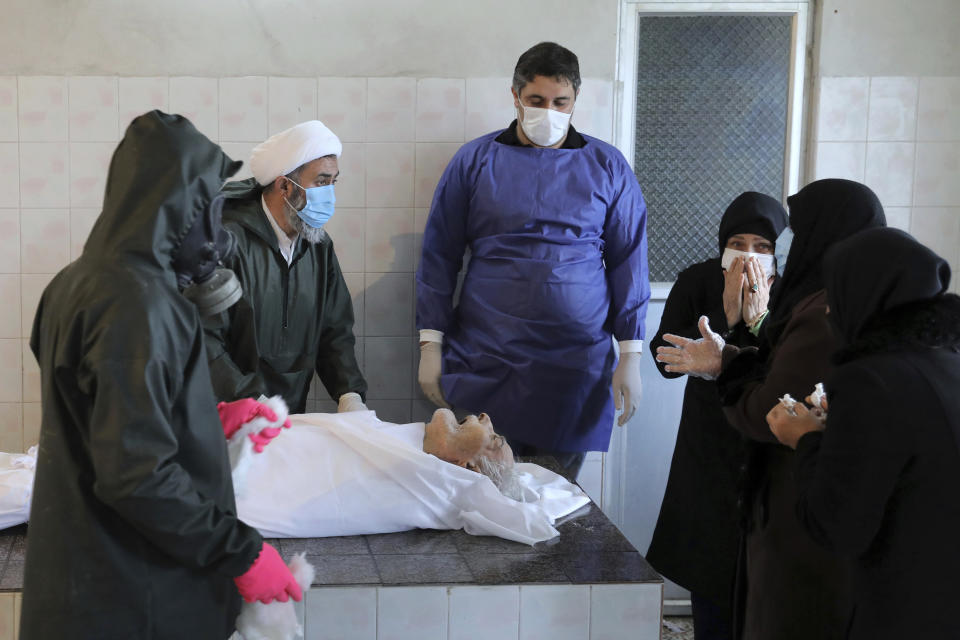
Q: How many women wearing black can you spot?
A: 3